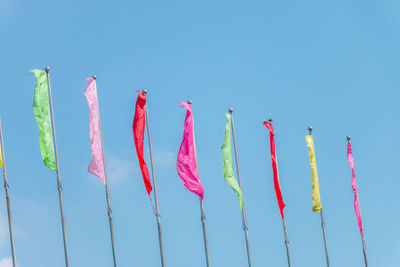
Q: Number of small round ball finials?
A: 8